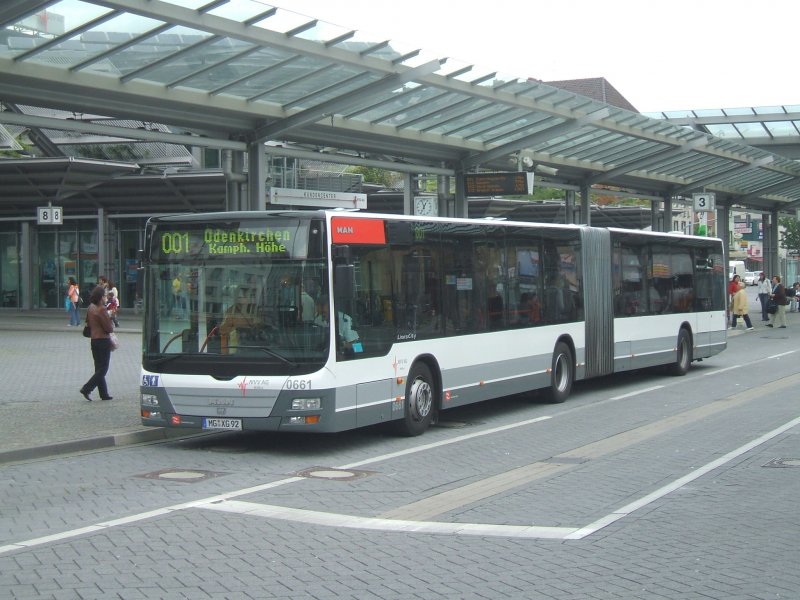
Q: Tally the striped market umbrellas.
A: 0